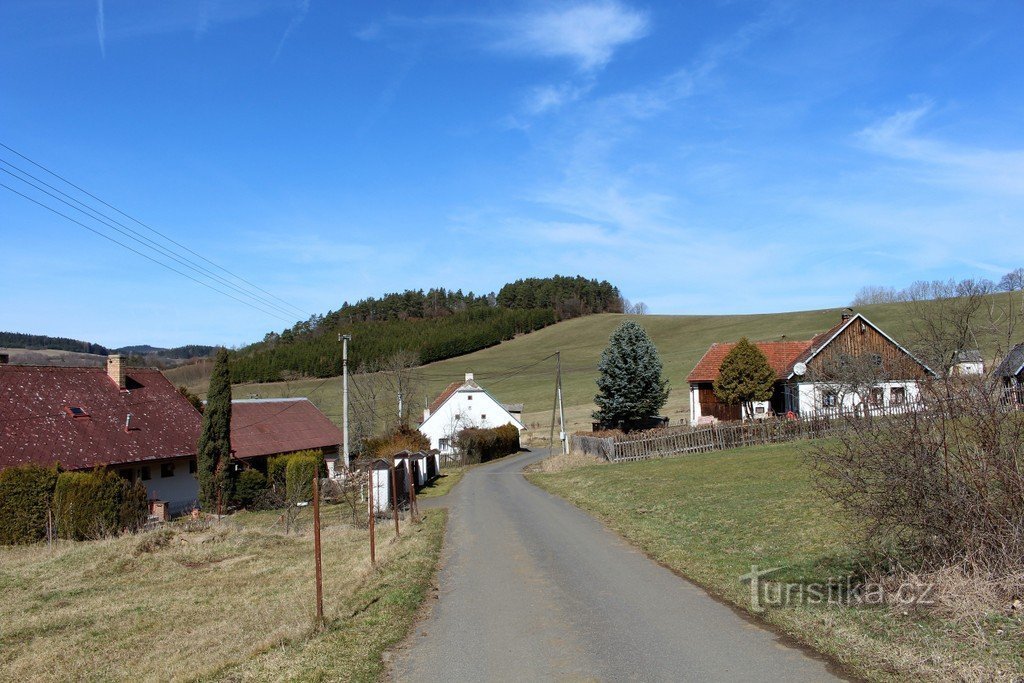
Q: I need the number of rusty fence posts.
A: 4